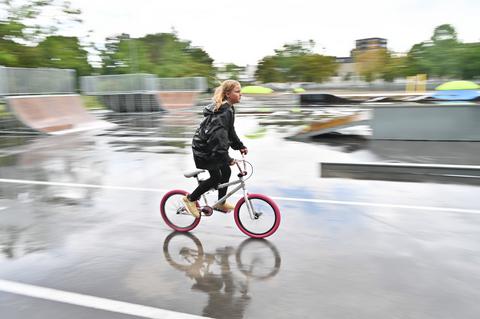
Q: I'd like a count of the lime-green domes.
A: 3